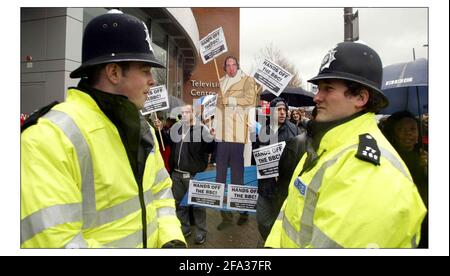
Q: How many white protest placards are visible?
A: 7